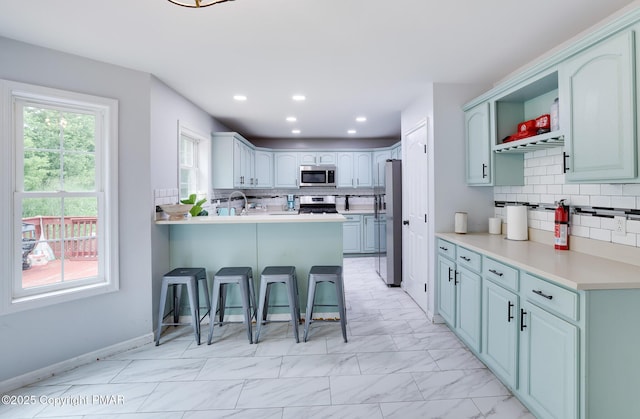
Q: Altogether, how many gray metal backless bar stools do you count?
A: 4